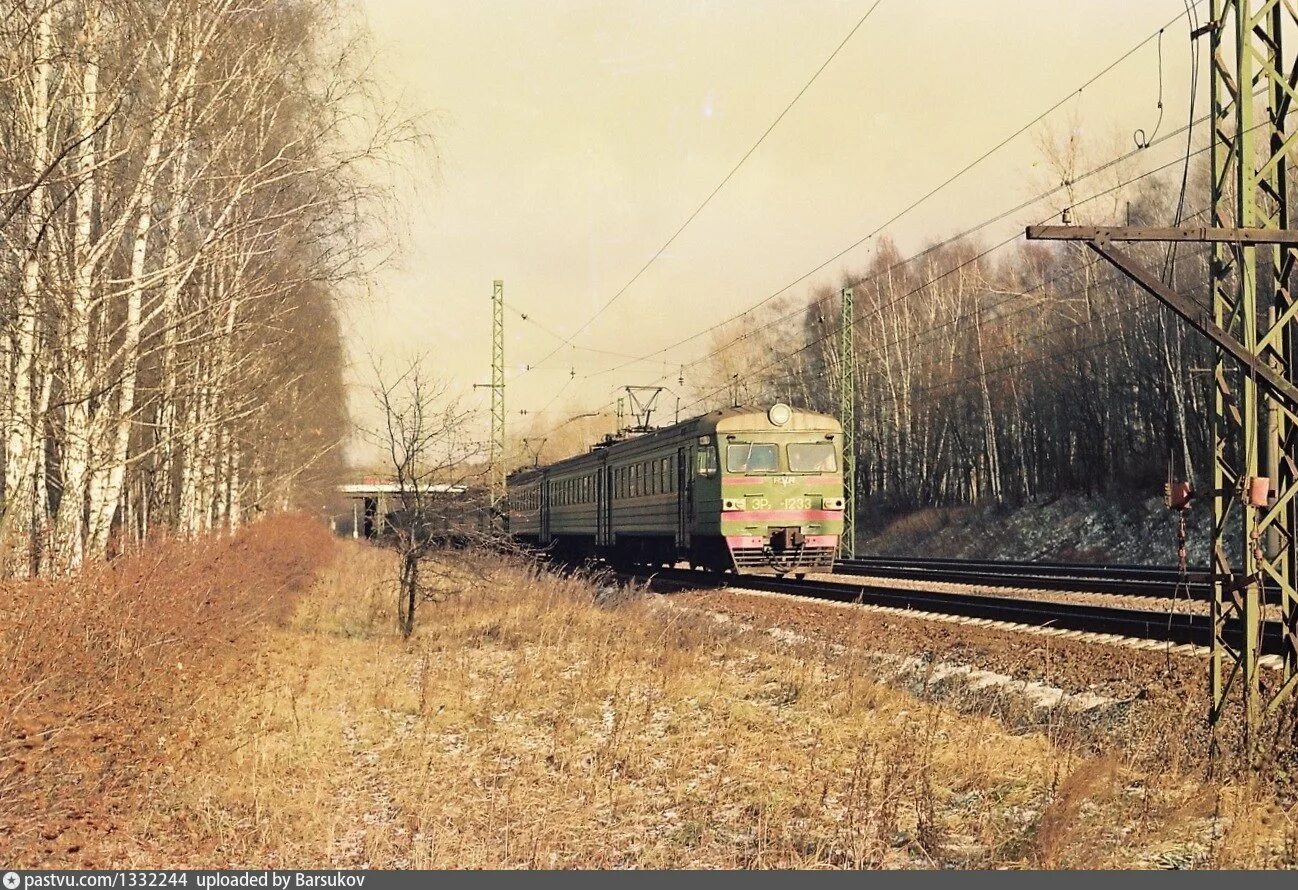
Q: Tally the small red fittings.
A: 2